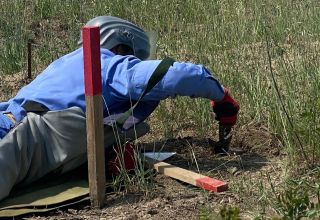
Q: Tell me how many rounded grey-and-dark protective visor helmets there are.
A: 1